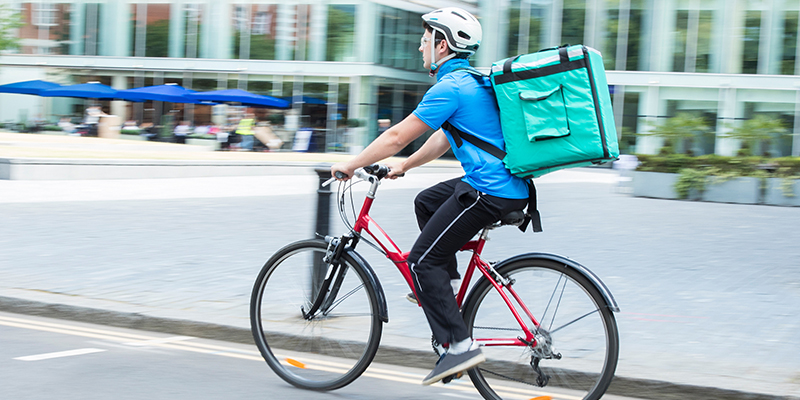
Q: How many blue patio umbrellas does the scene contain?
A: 4